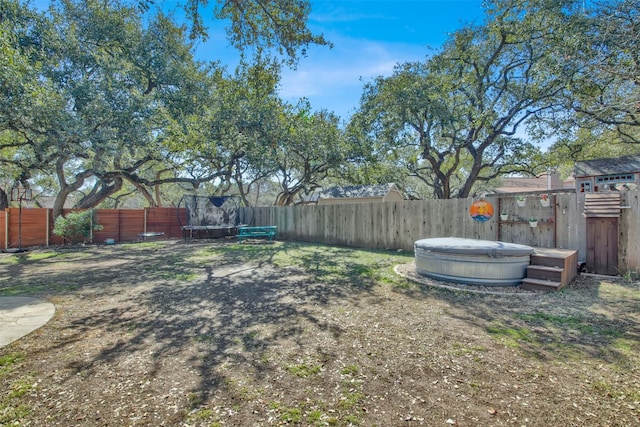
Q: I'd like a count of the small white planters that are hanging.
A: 4